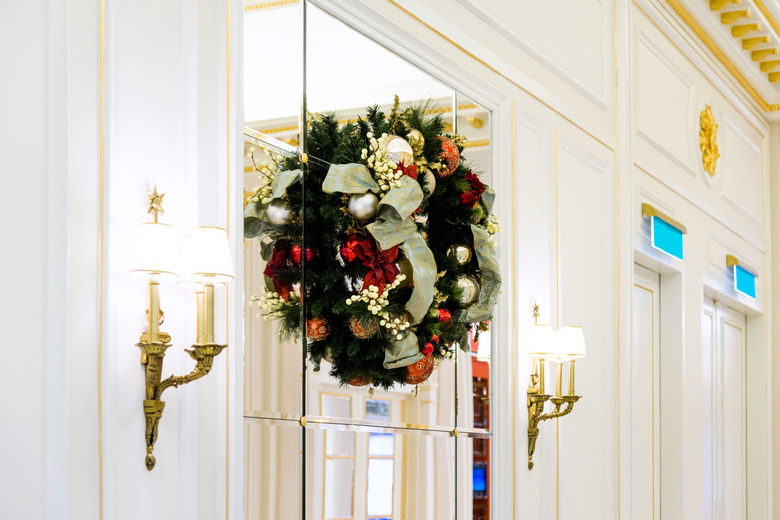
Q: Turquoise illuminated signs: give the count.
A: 2